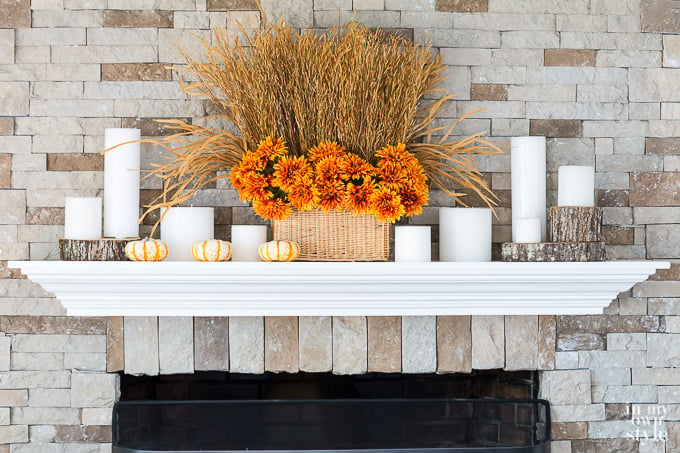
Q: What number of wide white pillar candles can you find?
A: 2